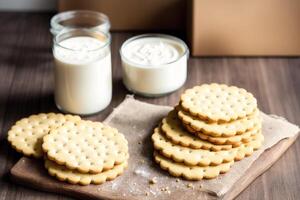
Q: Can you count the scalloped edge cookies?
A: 9